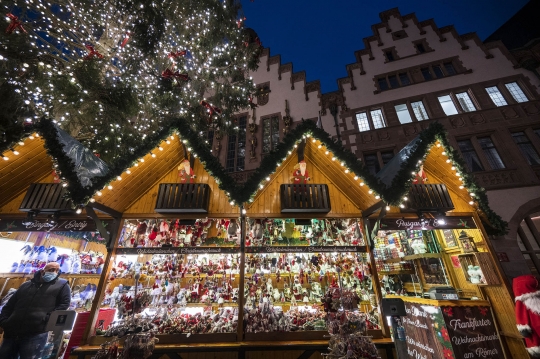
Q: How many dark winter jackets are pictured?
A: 1